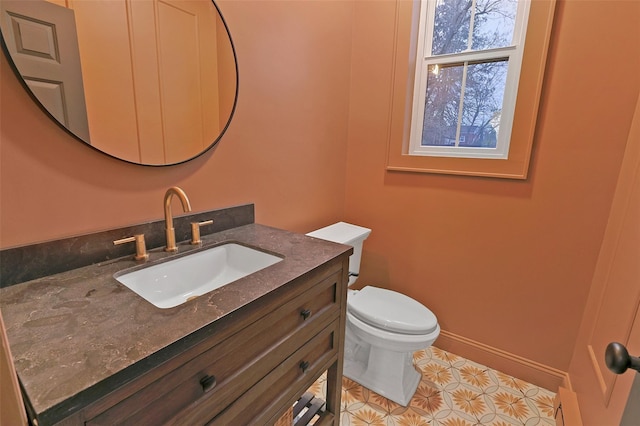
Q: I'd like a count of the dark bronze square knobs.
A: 3